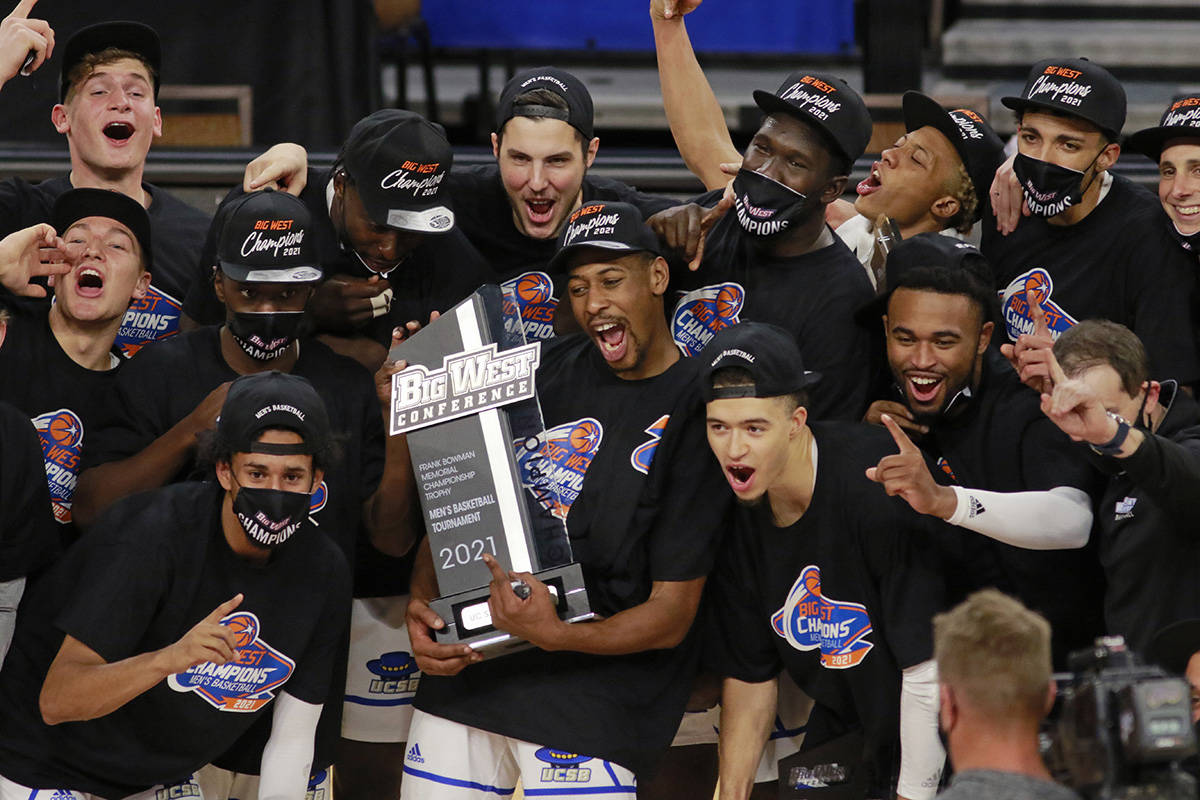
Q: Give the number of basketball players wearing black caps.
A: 13